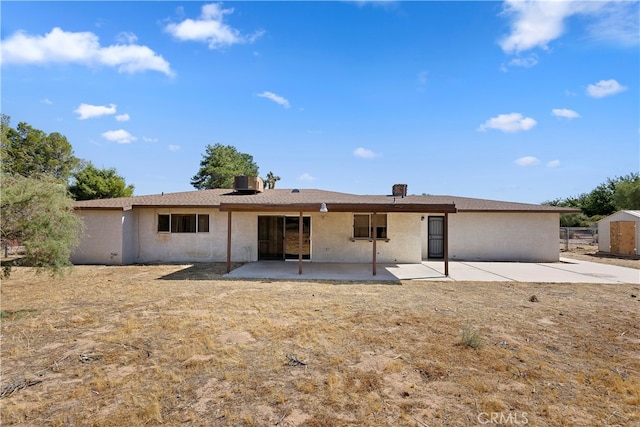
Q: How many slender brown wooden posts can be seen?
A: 4